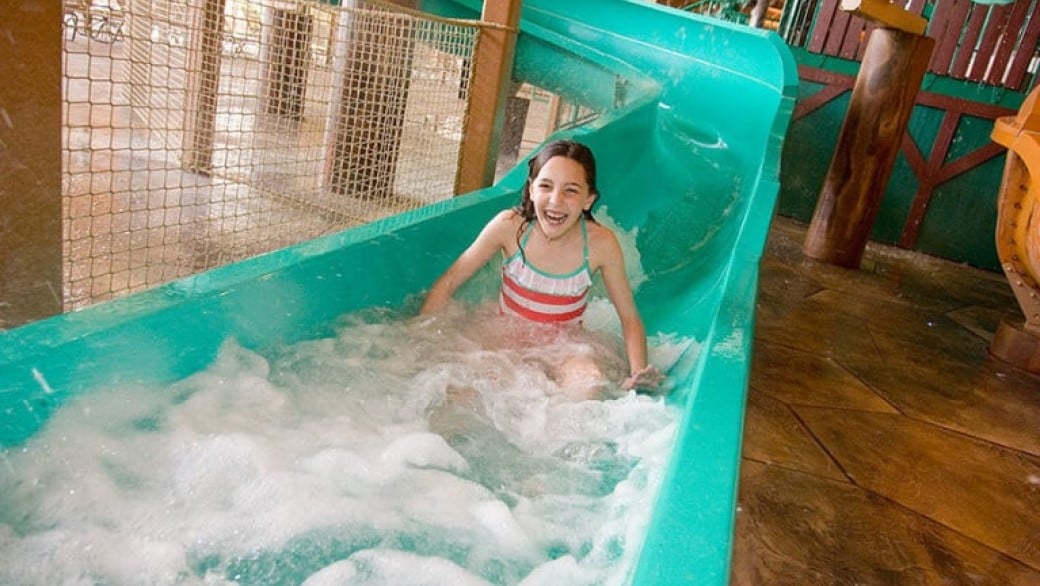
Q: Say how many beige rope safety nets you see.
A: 1